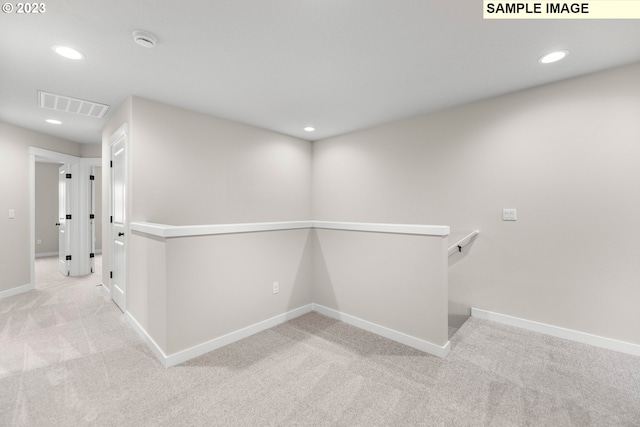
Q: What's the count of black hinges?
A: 9